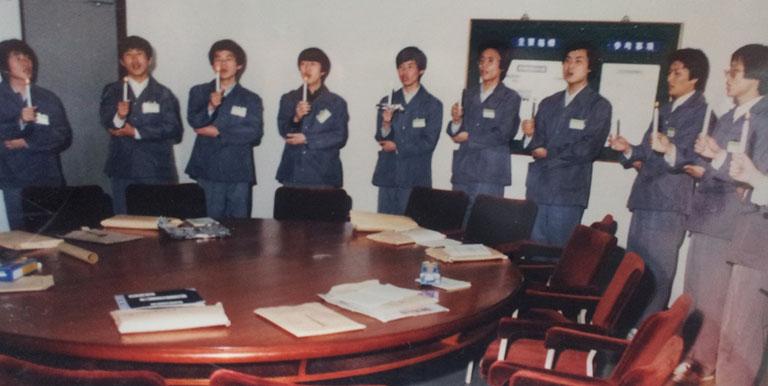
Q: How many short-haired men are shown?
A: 9